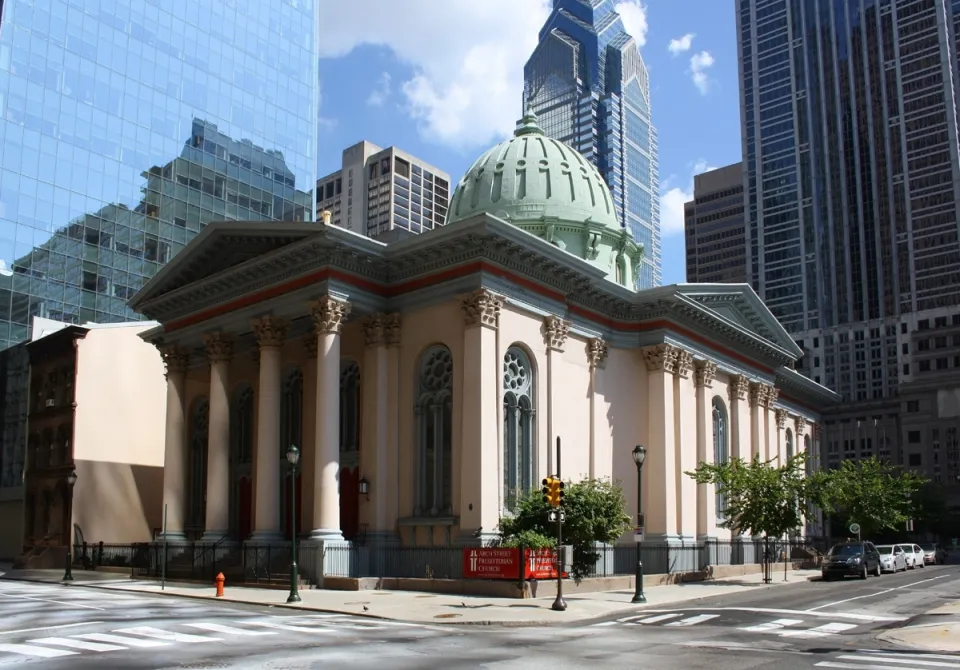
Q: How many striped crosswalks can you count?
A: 3